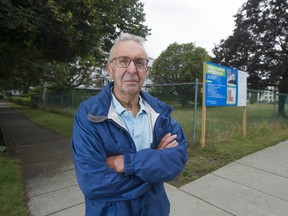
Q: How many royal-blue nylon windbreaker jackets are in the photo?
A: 1